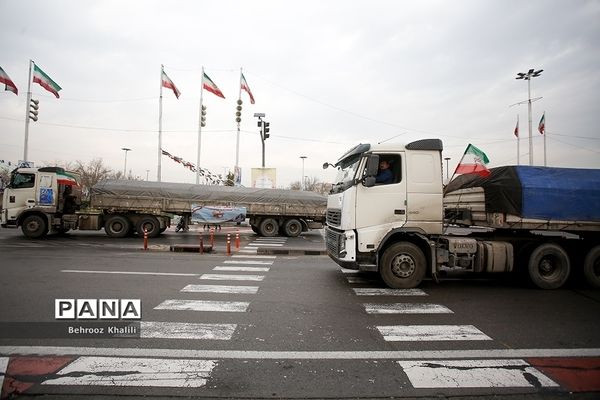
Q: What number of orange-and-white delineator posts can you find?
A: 5